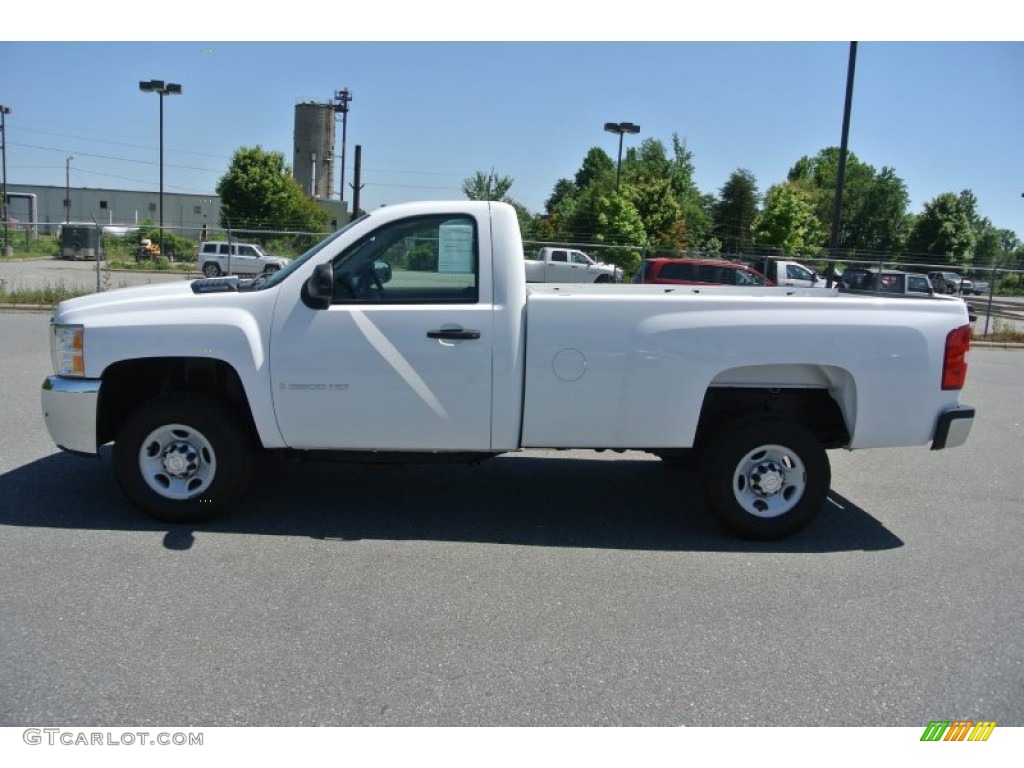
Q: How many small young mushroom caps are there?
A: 0